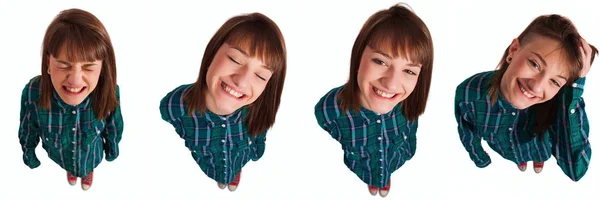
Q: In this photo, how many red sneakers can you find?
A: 8